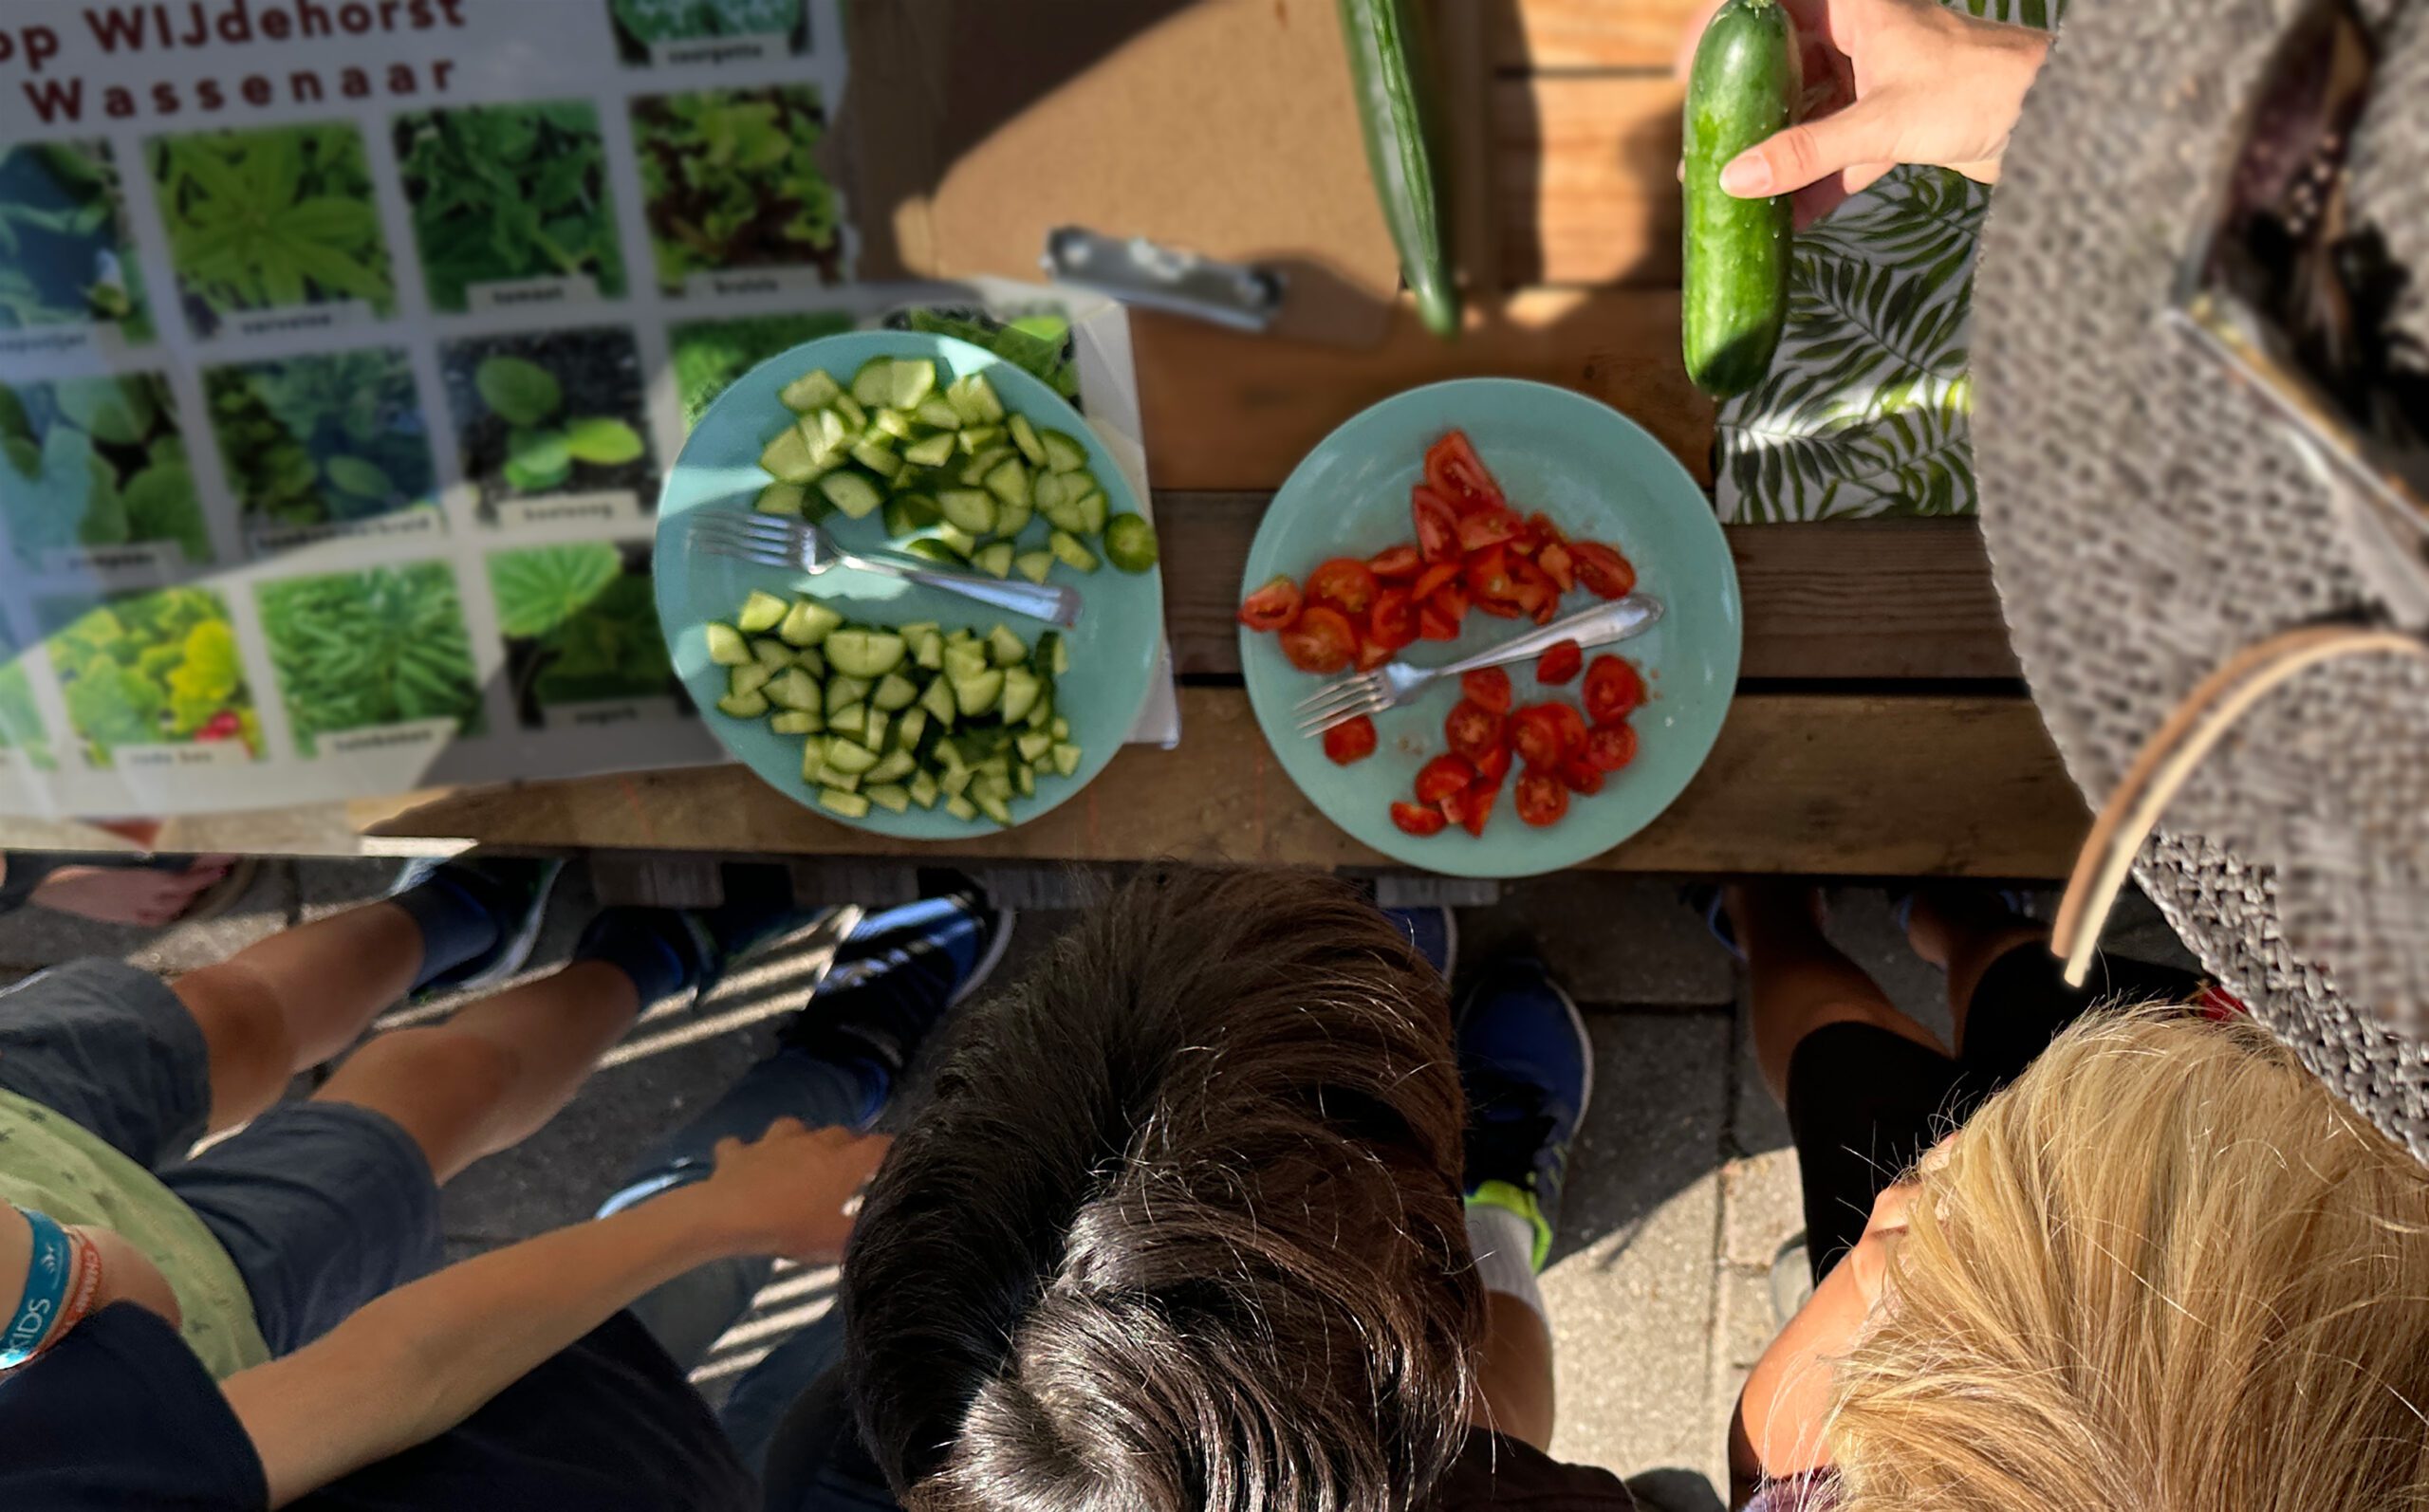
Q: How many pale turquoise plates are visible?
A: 2